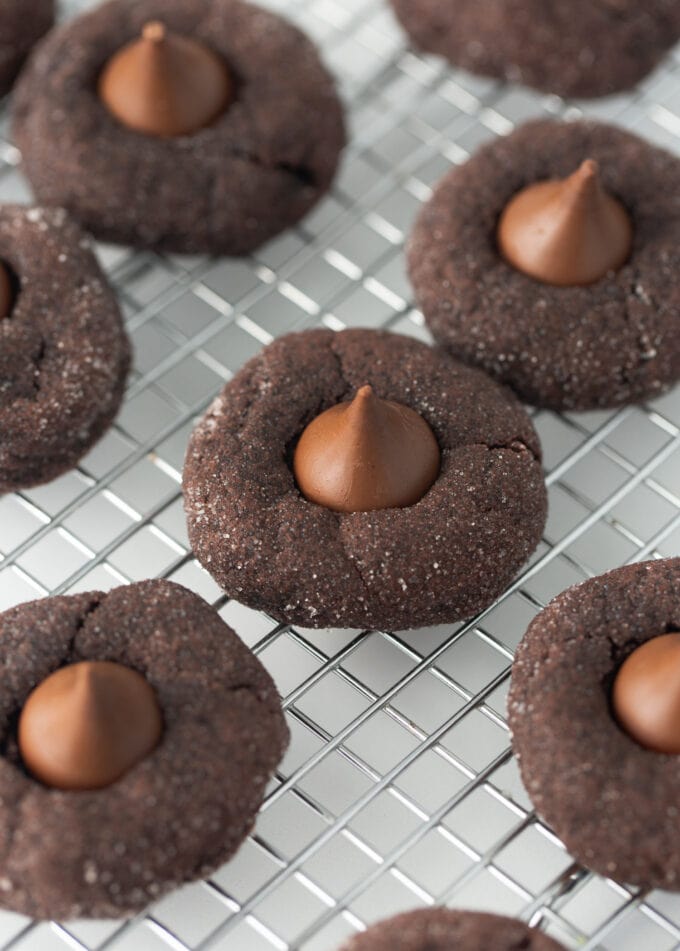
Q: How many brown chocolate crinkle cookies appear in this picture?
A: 9